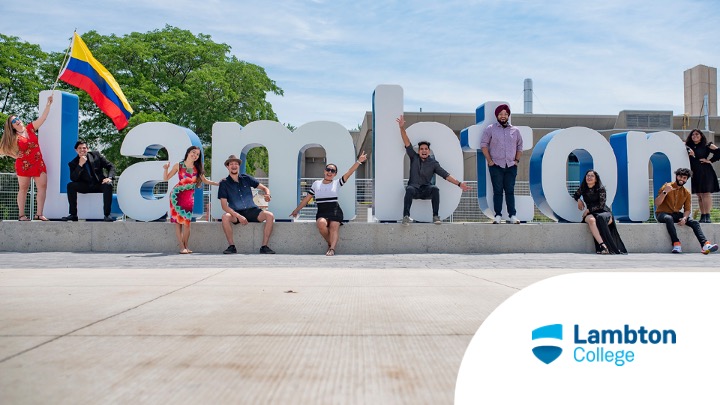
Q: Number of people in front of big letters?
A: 10